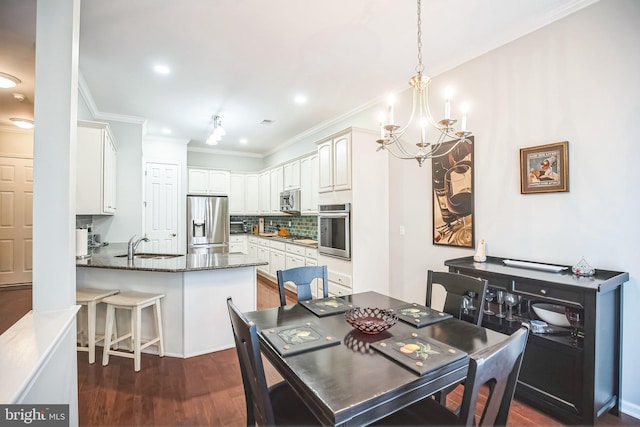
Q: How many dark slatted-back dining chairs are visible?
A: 4